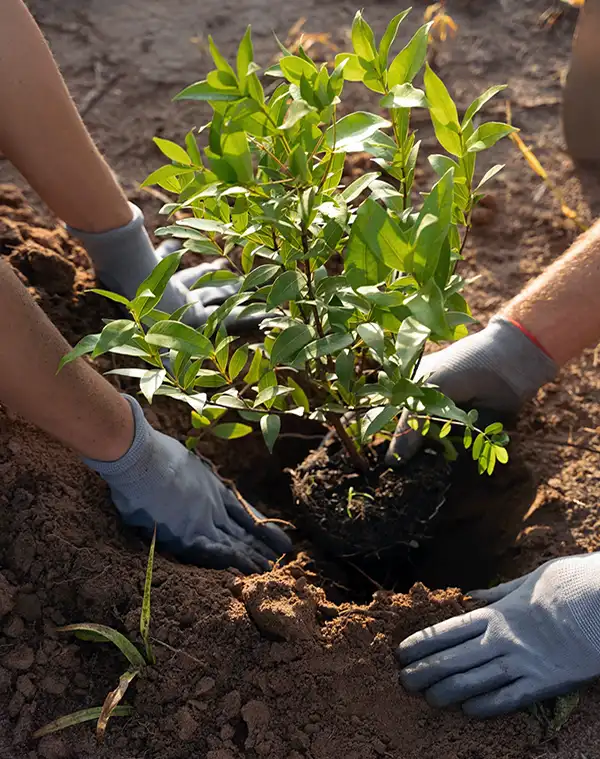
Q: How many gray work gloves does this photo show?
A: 4